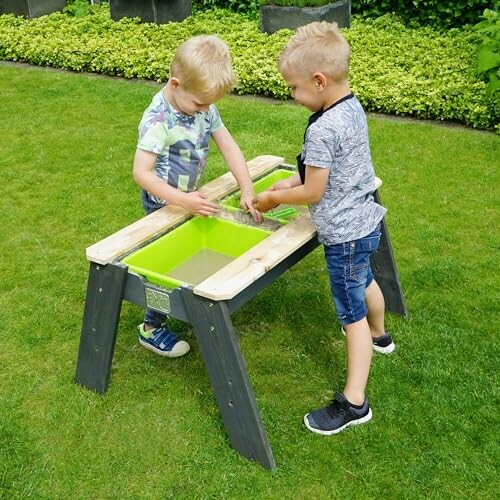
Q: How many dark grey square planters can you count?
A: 3